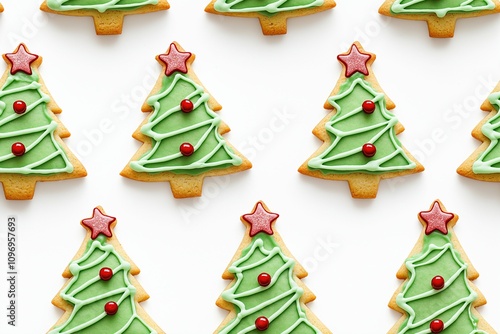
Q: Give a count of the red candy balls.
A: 12